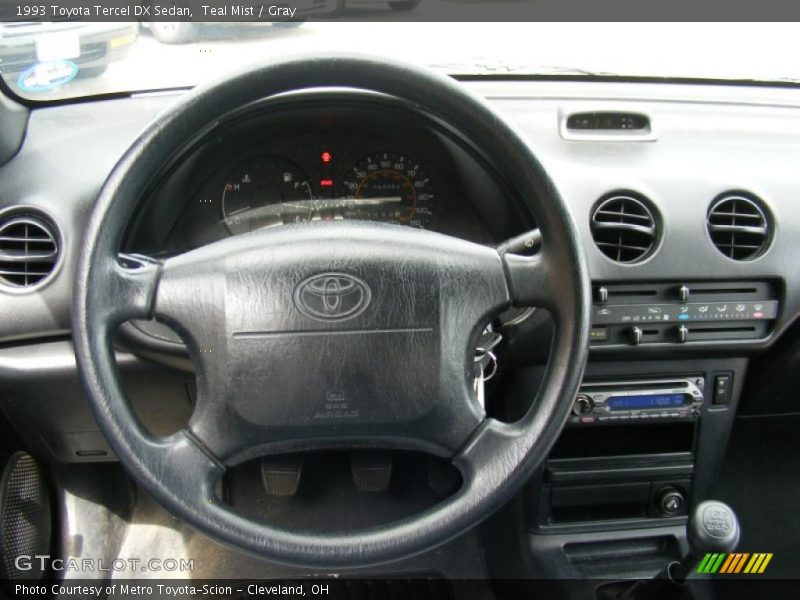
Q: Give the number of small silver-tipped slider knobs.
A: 4